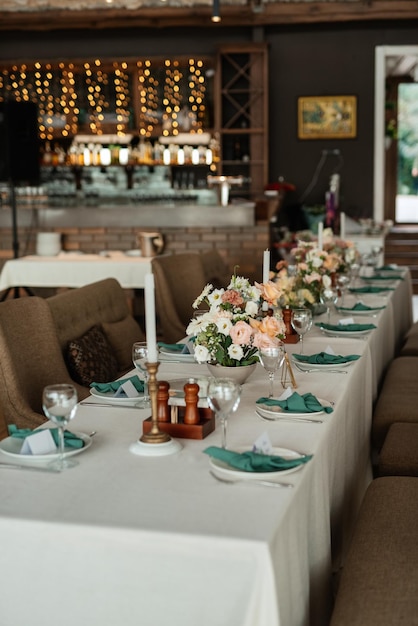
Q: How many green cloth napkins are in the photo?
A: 11